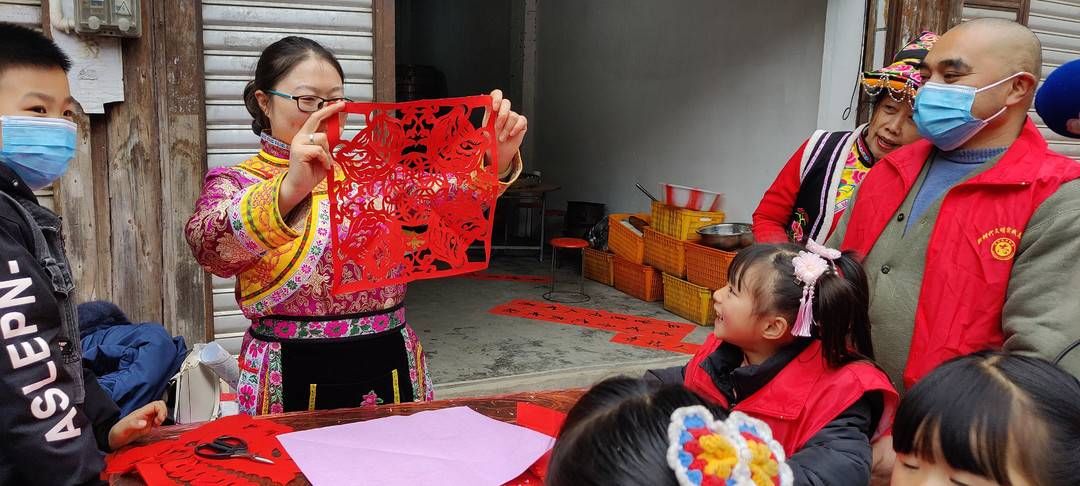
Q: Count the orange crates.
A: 5